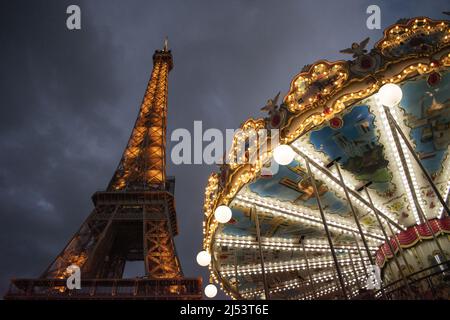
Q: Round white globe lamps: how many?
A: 5